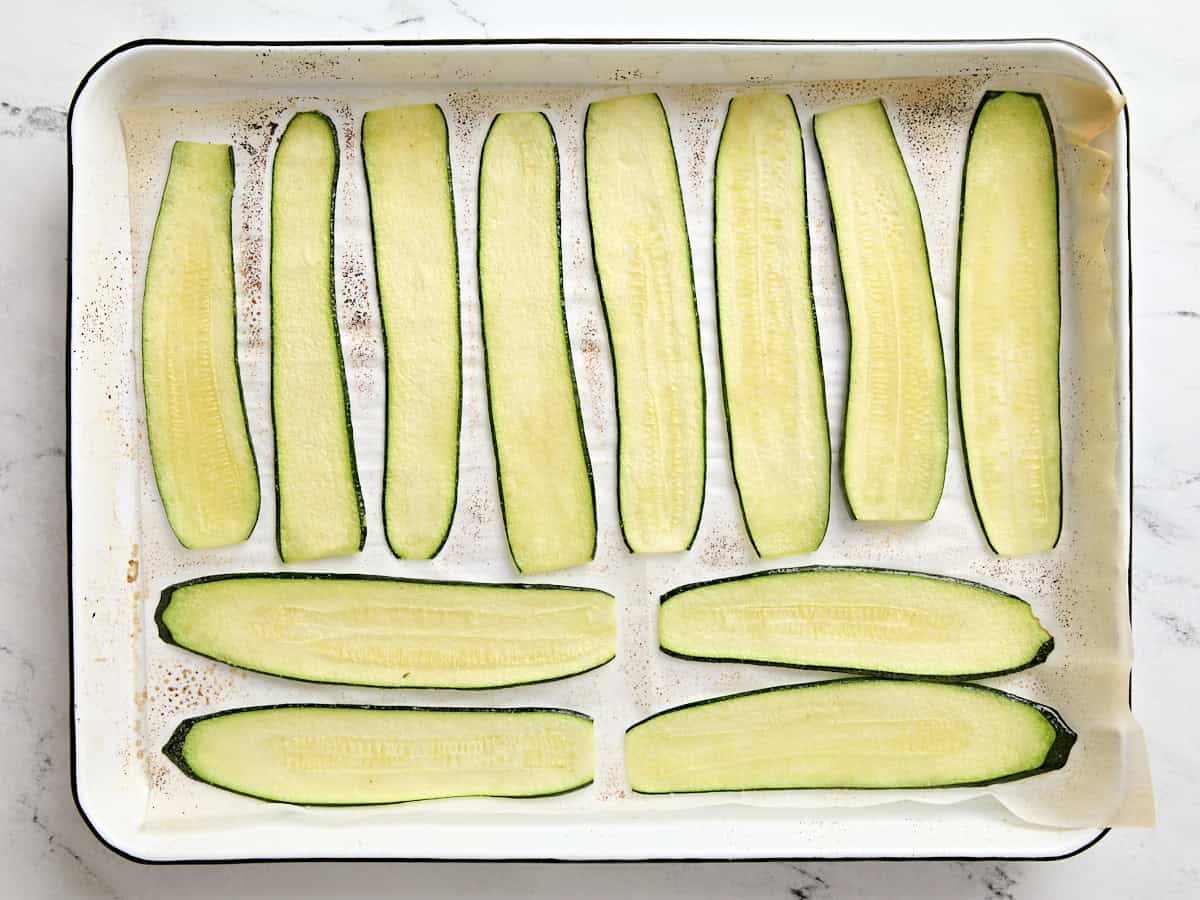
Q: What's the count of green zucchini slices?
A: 12